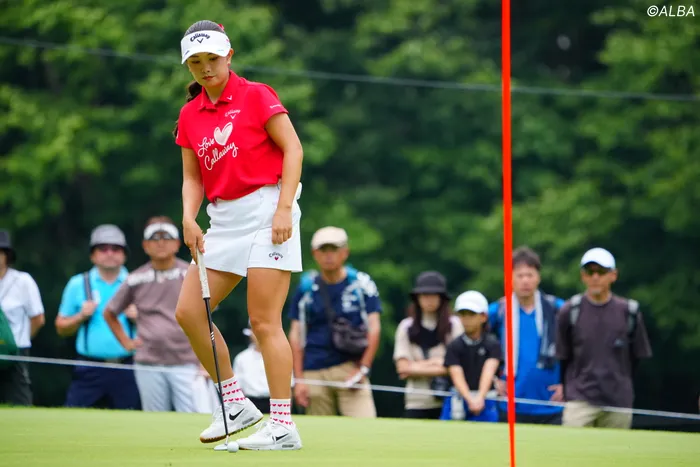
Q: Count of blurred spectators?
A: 9